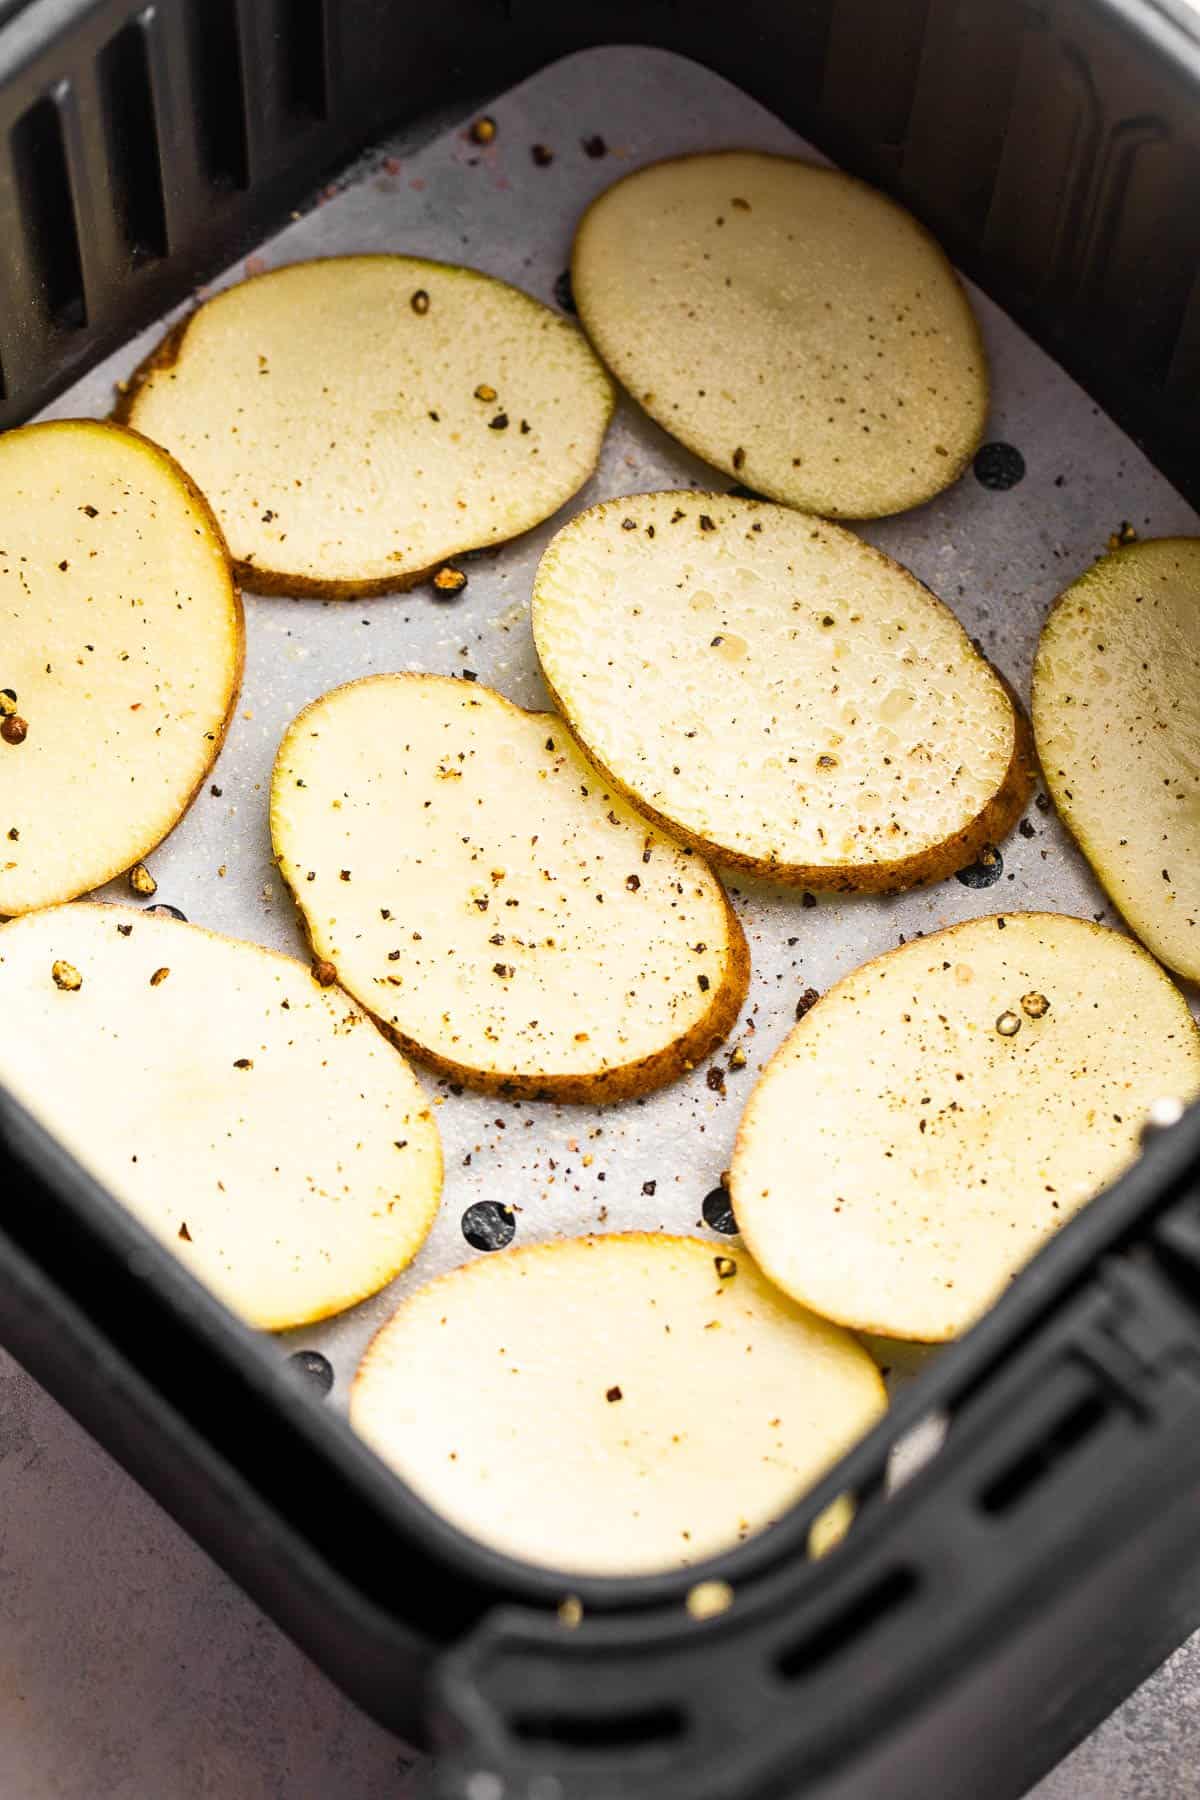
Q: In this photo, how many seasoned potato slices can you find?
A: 9